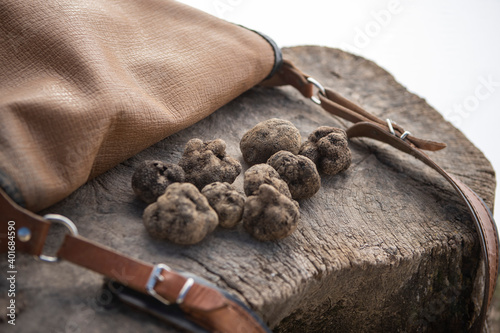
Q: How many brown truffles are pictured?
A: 9